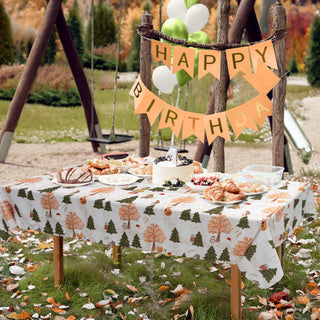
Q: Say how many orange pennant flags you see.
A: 13